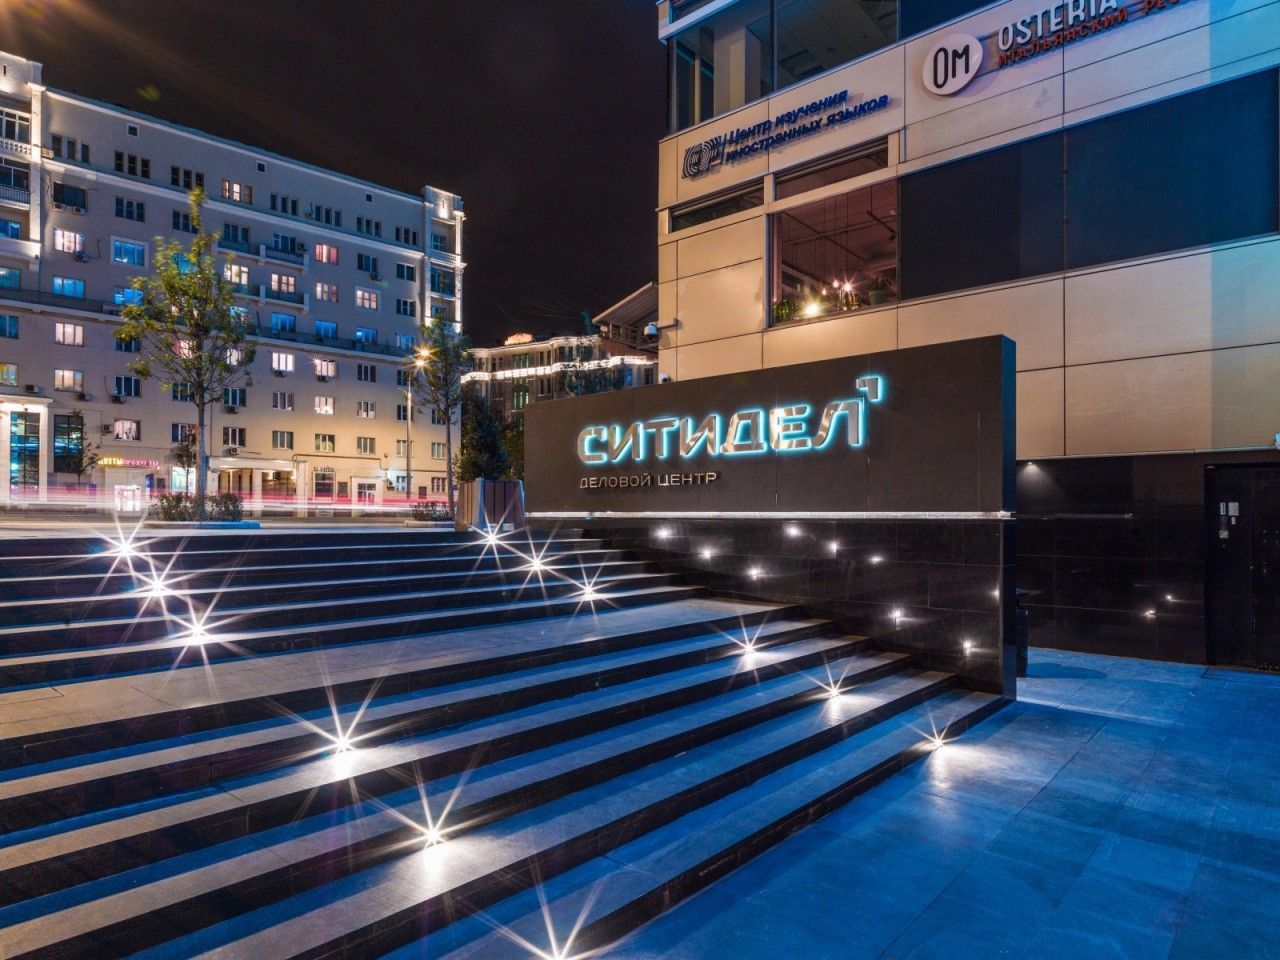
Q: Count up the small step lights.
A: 12